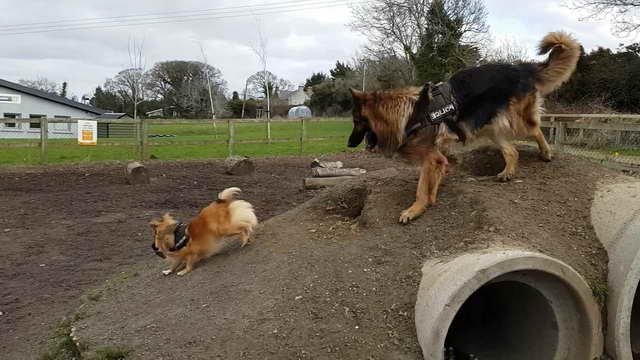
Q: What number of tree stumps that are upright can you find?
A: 2